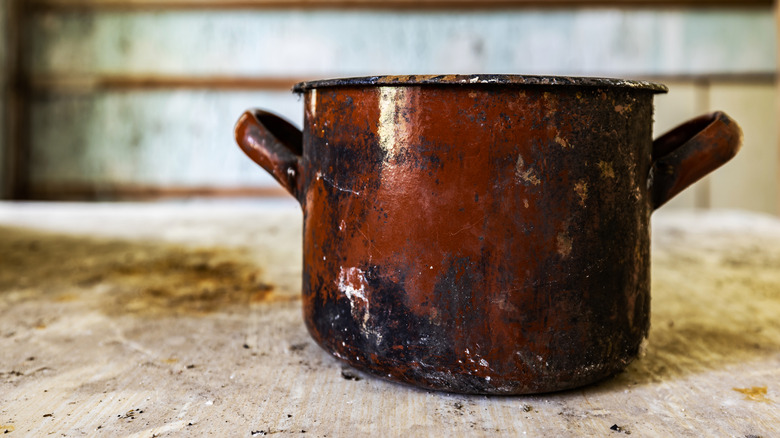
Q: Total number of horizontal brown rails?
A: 3